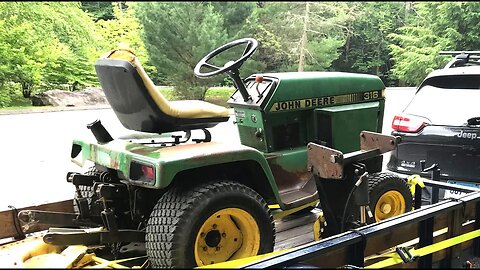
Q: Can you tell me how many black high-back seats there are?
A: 1